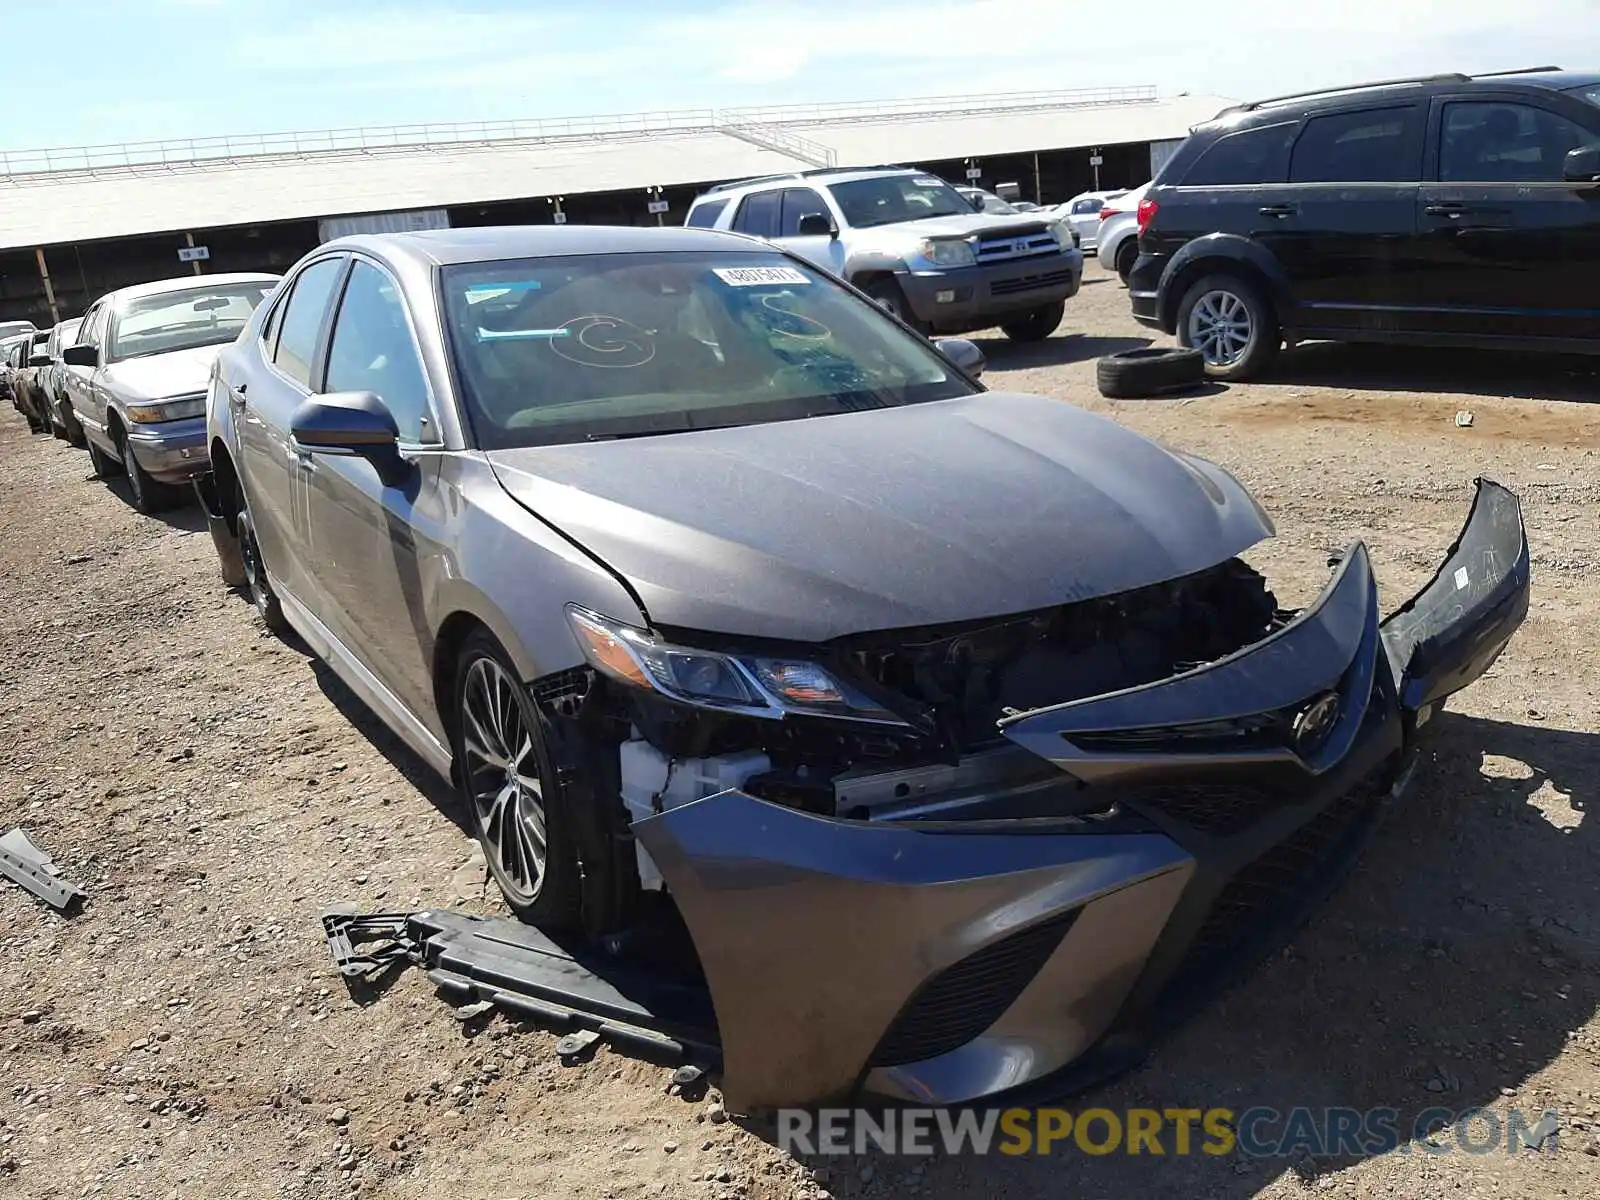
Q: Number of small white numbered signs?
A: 5